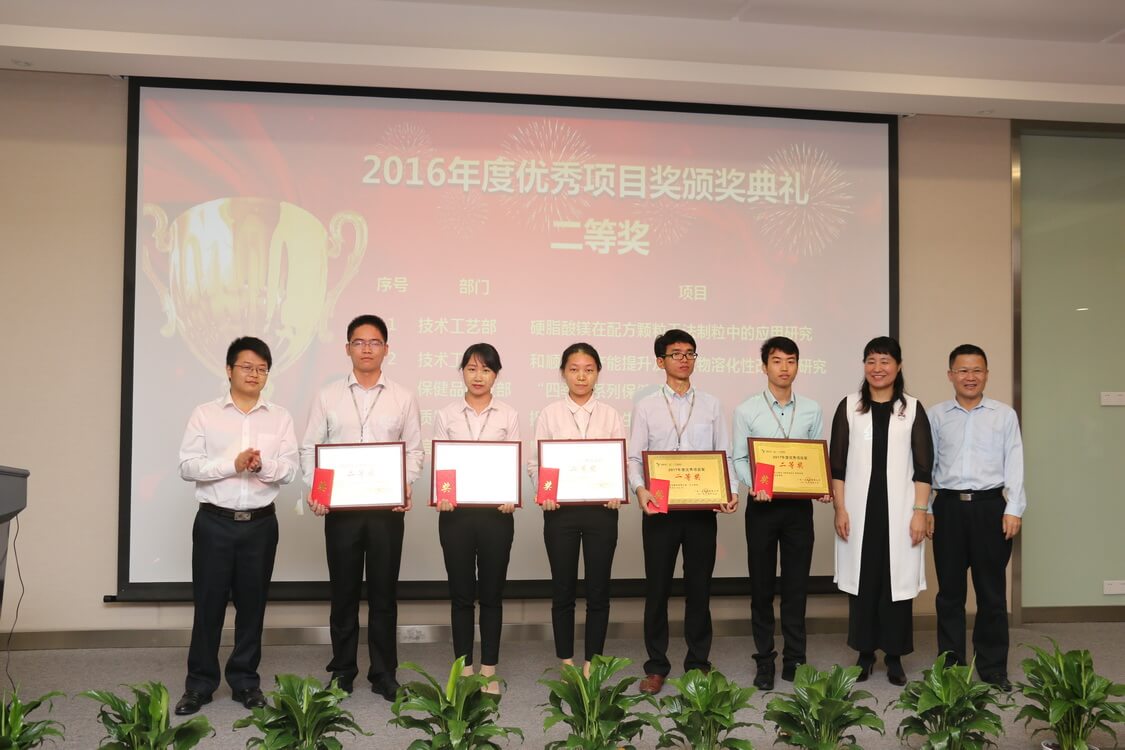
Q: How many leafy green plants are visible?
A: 9